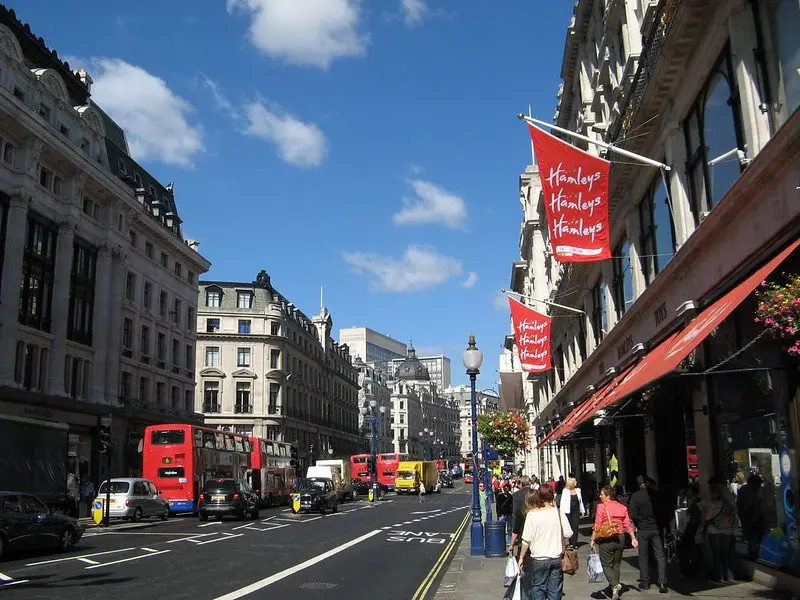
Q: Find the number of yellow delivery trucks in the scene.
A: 1